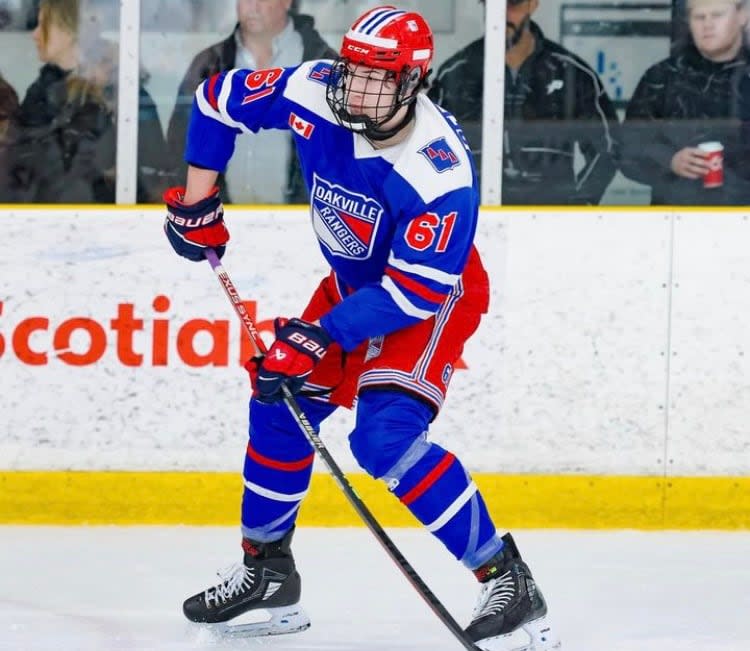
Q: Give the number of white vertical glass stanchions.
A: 2